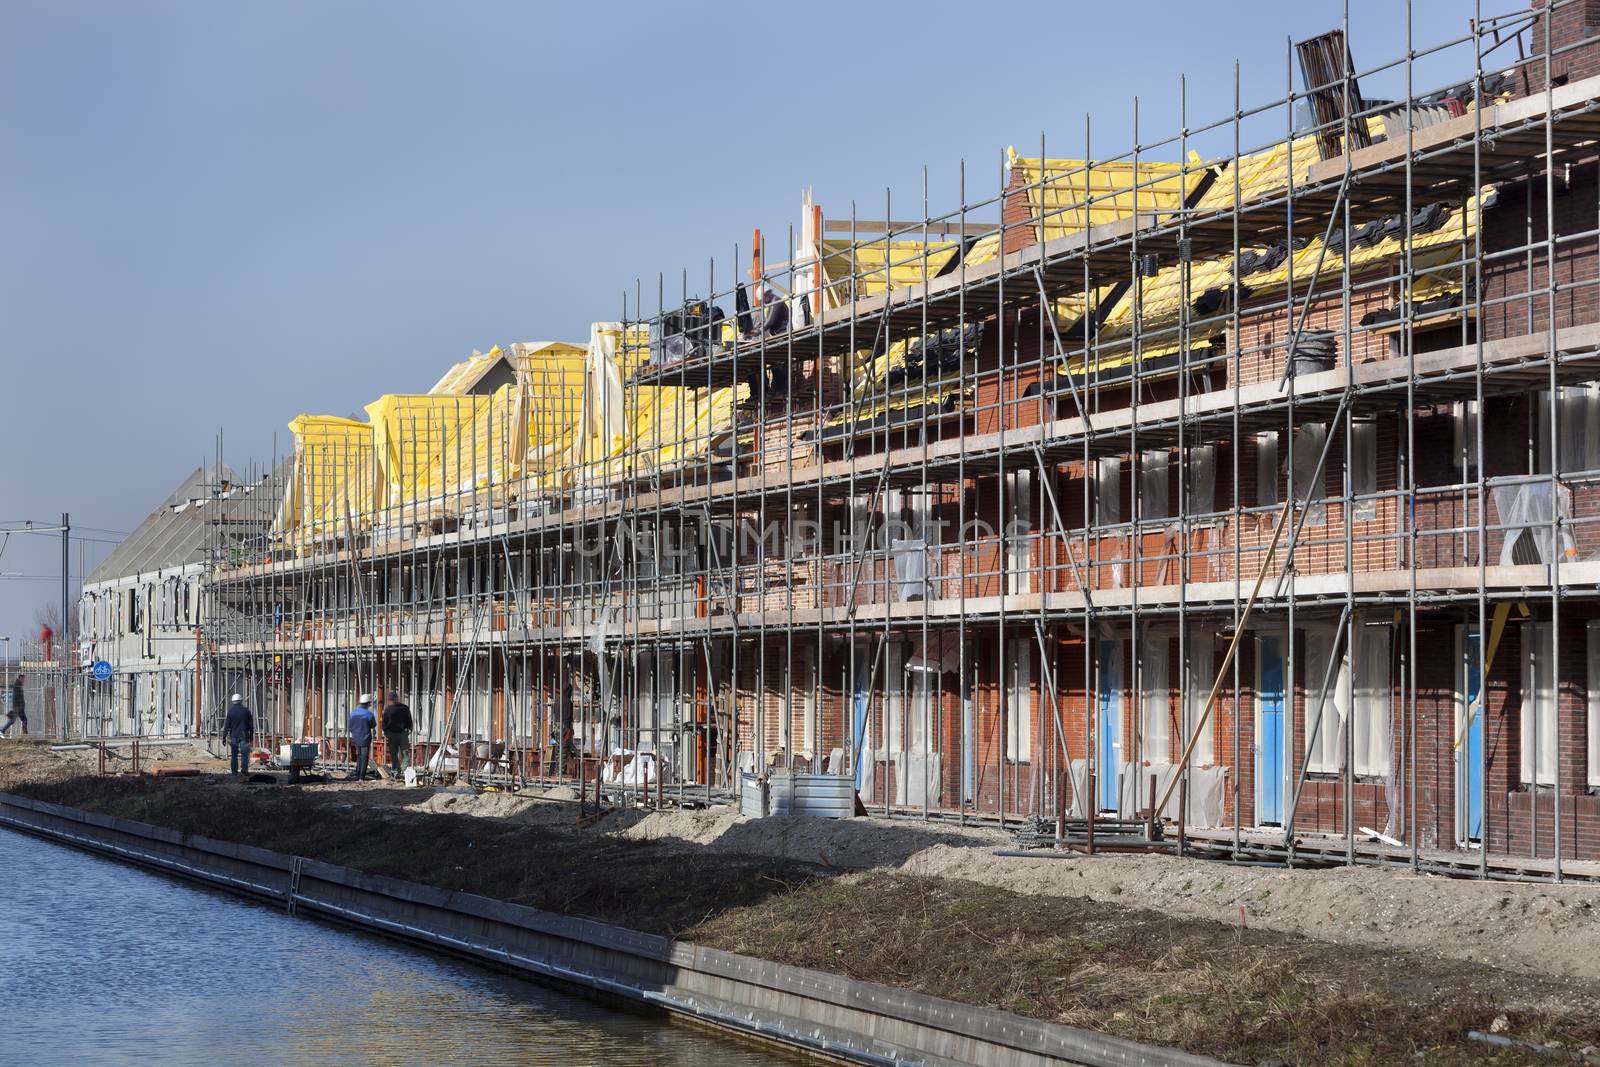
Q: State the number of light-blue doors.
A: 5